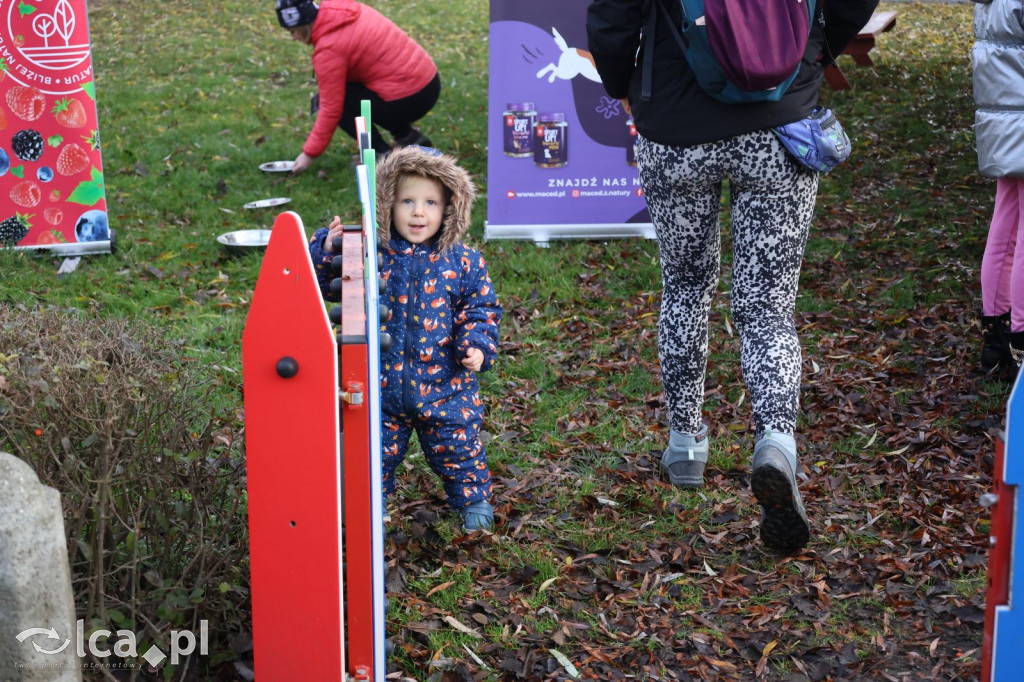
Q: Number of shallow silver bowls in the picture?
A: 3